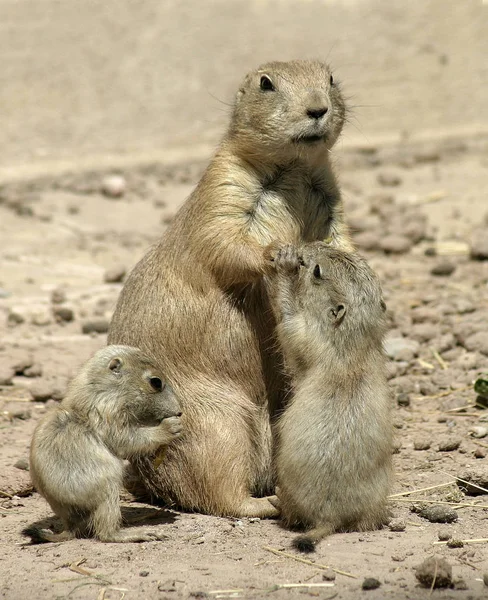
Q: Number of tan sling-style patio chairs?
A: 0